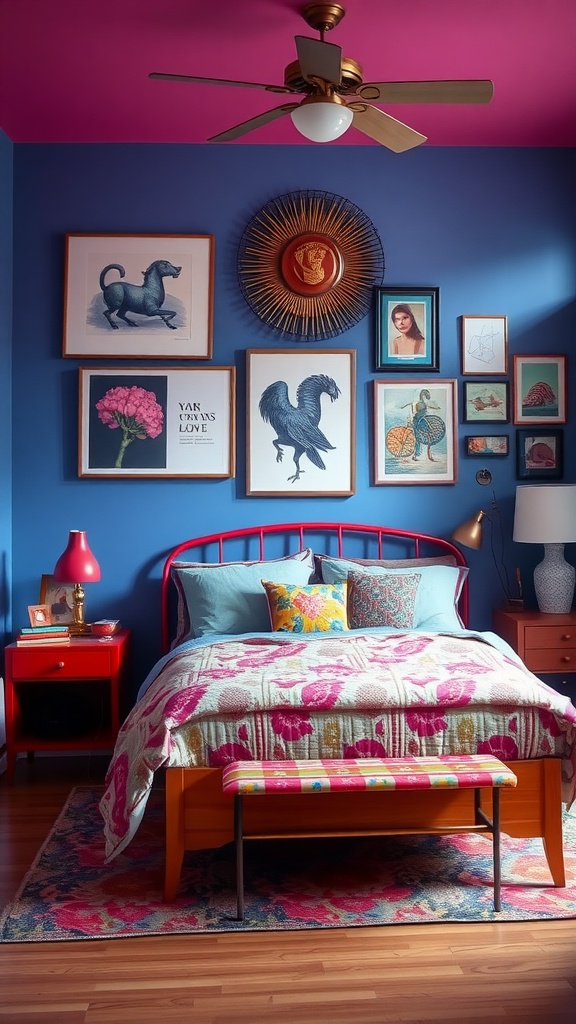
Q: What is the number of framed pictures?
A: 12